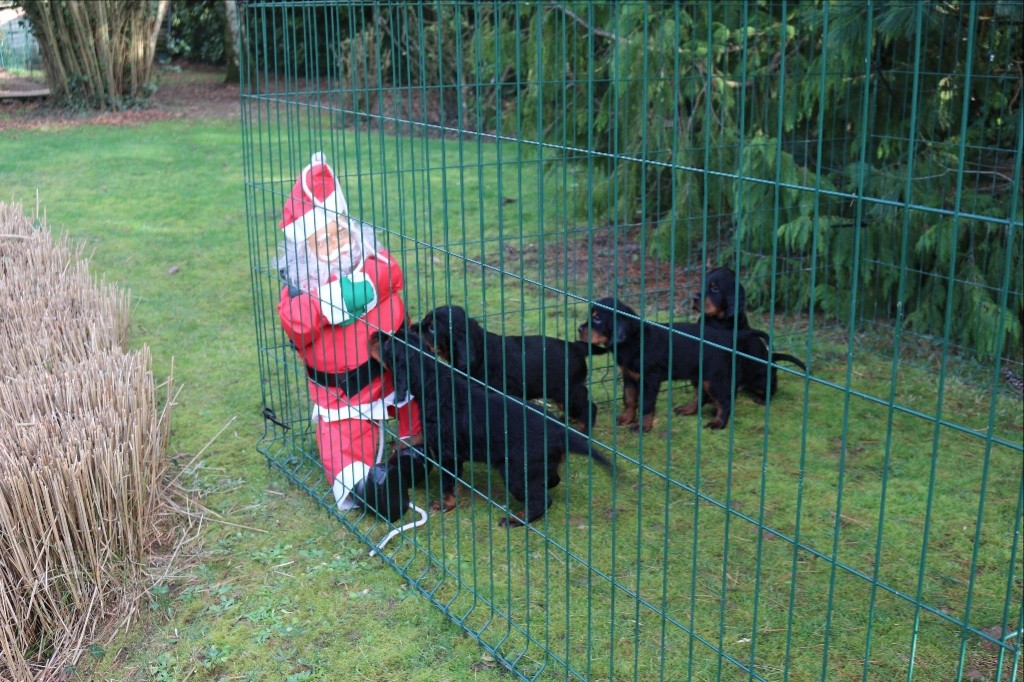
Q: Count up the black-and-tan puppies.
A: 4